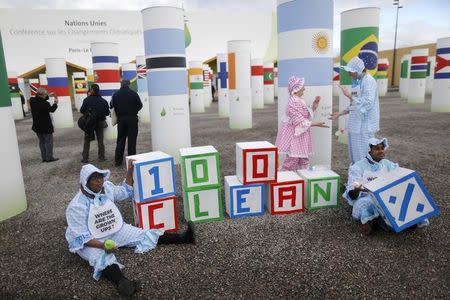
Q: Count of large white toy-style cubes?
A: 9